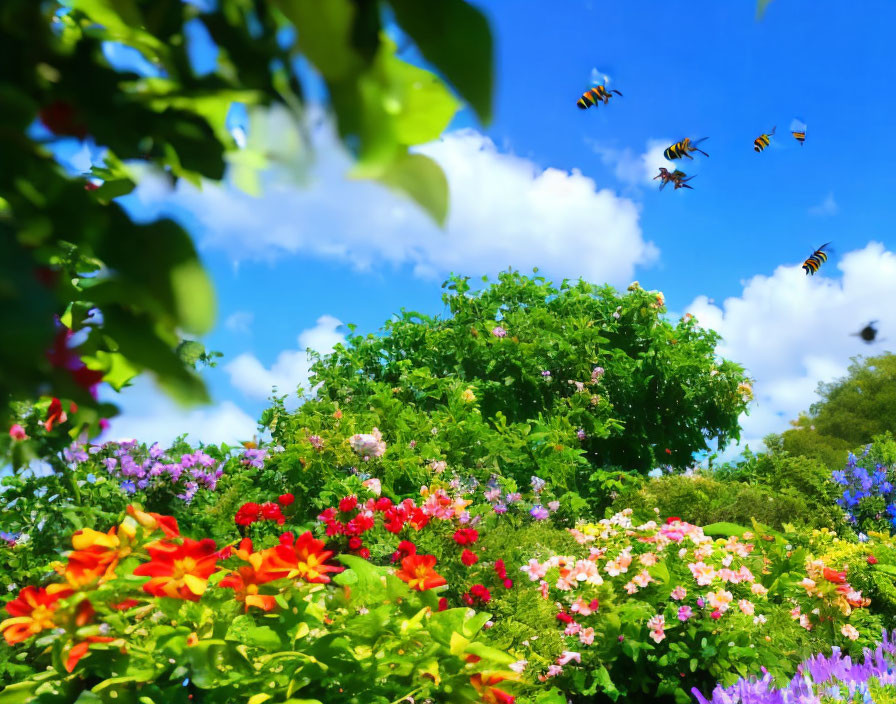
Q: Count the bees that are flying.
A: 7